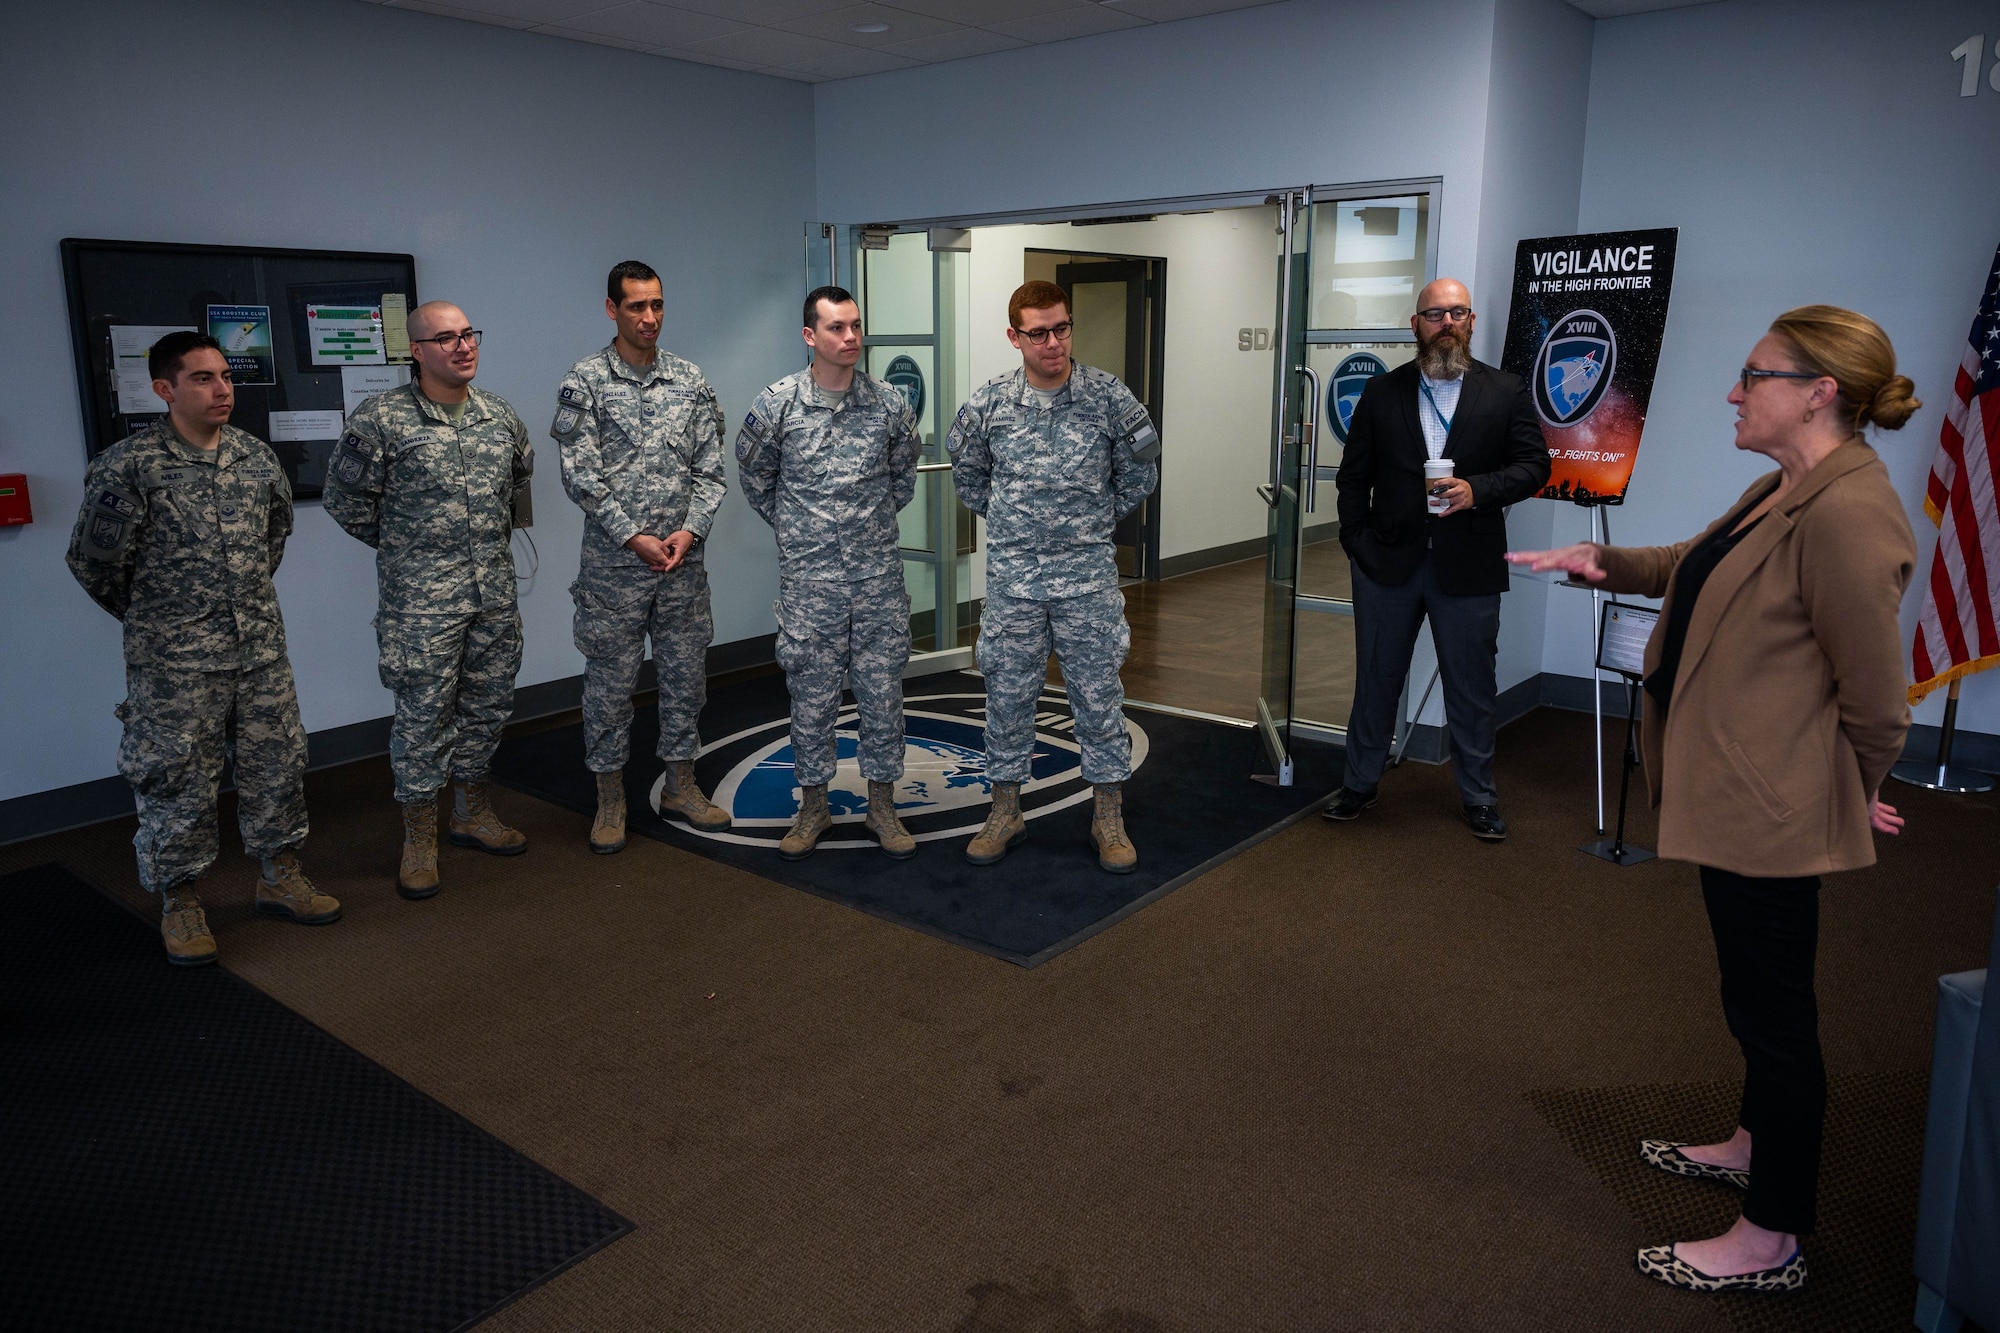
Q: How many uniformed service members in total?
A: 5